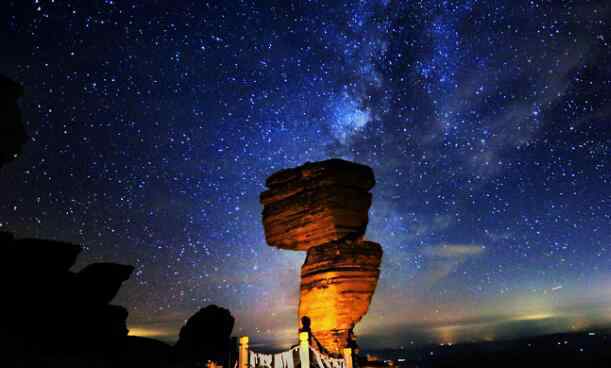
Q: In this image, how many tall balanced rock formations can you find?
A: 1